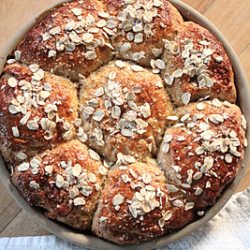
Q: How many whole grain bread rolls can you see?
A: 8